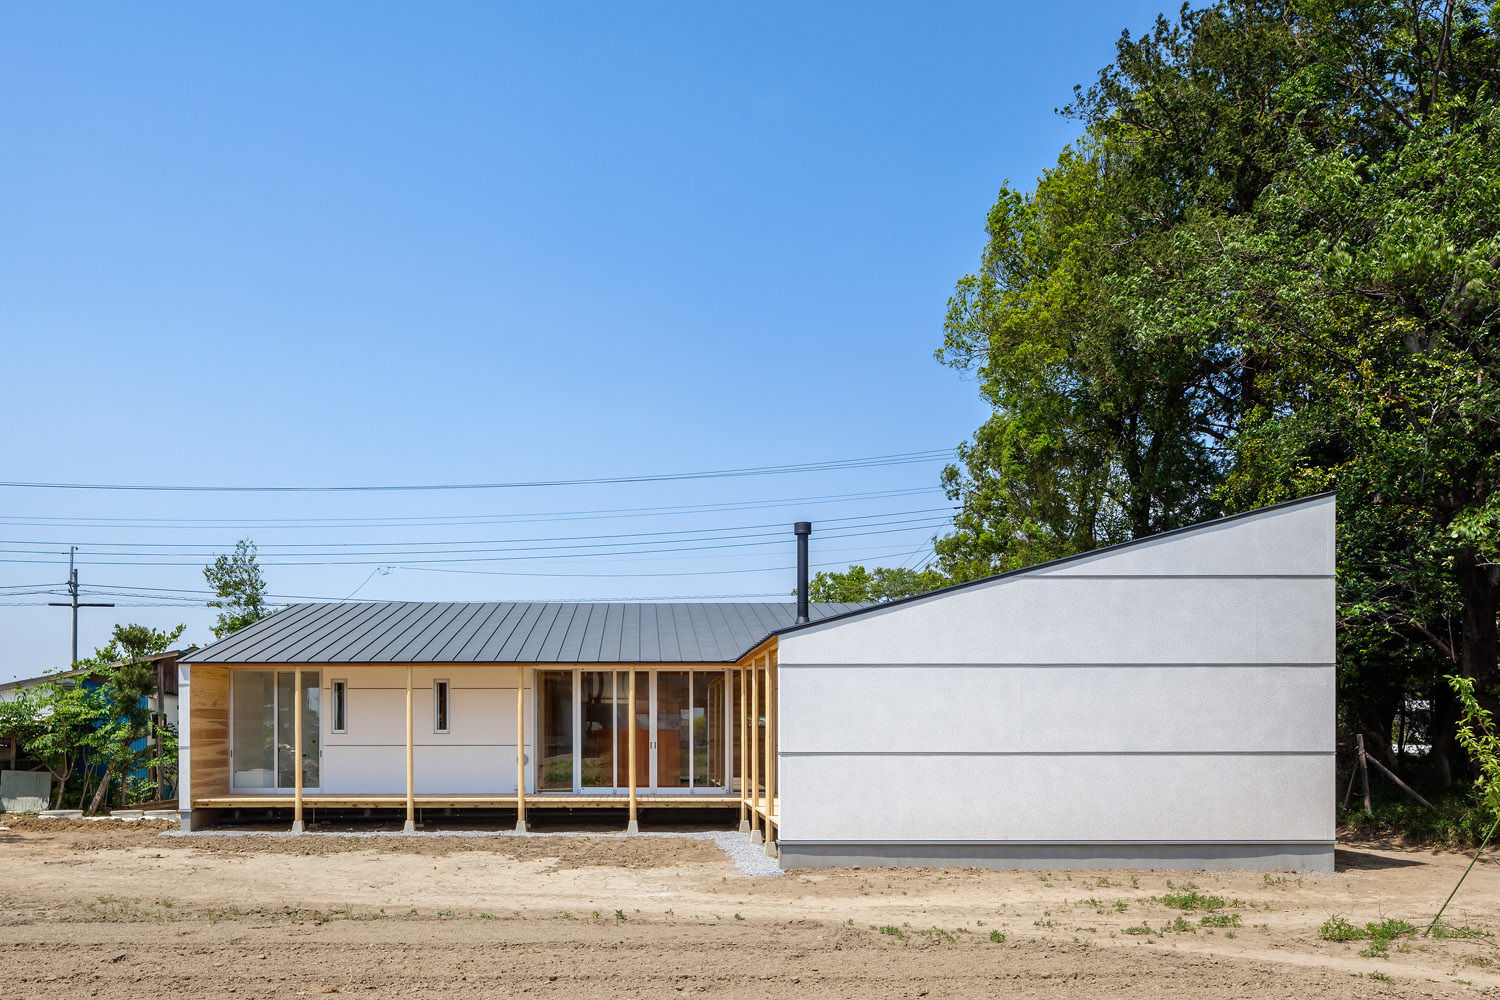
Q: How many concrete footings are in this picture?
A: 7